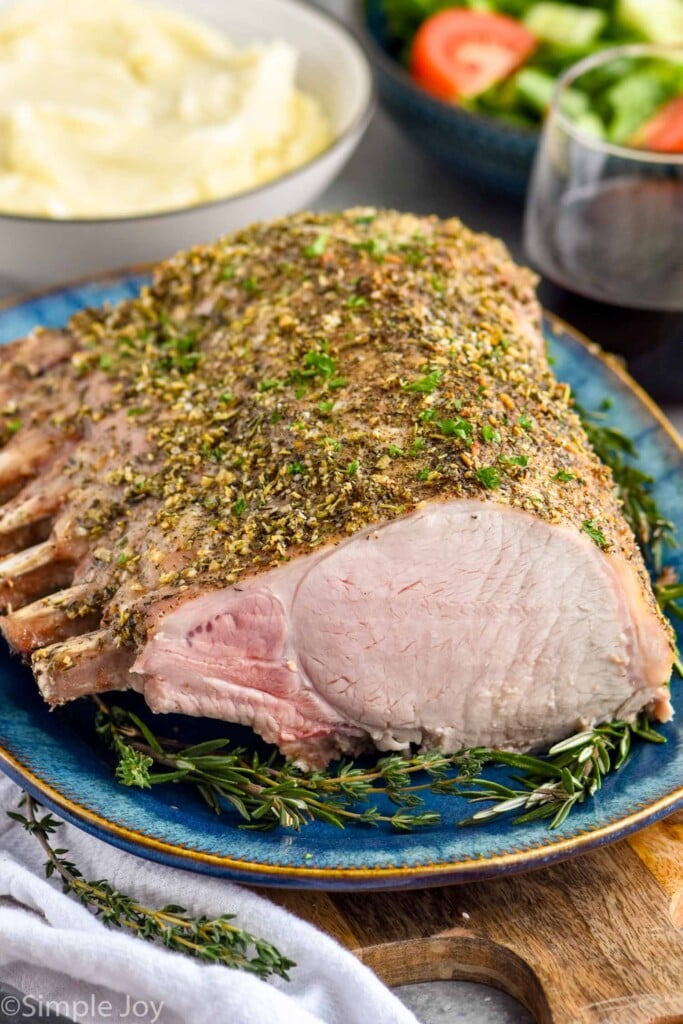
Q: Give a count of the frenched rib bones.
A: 5